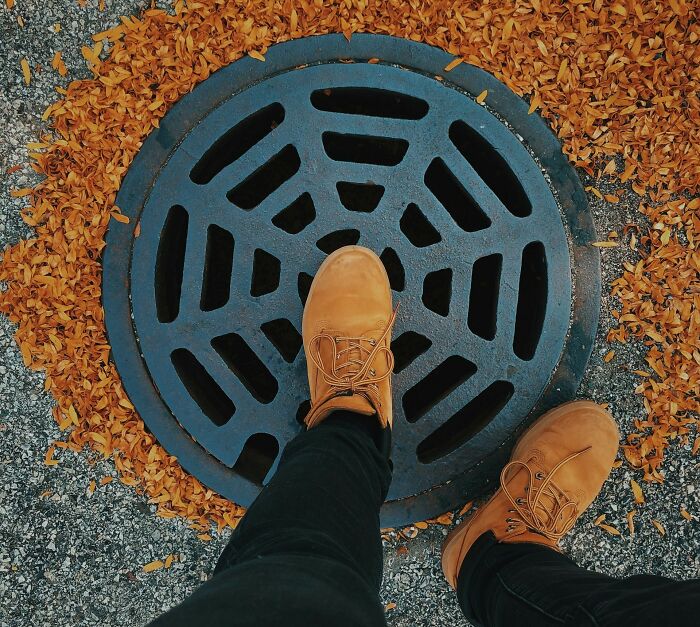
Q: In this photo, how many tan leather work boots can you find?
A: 2